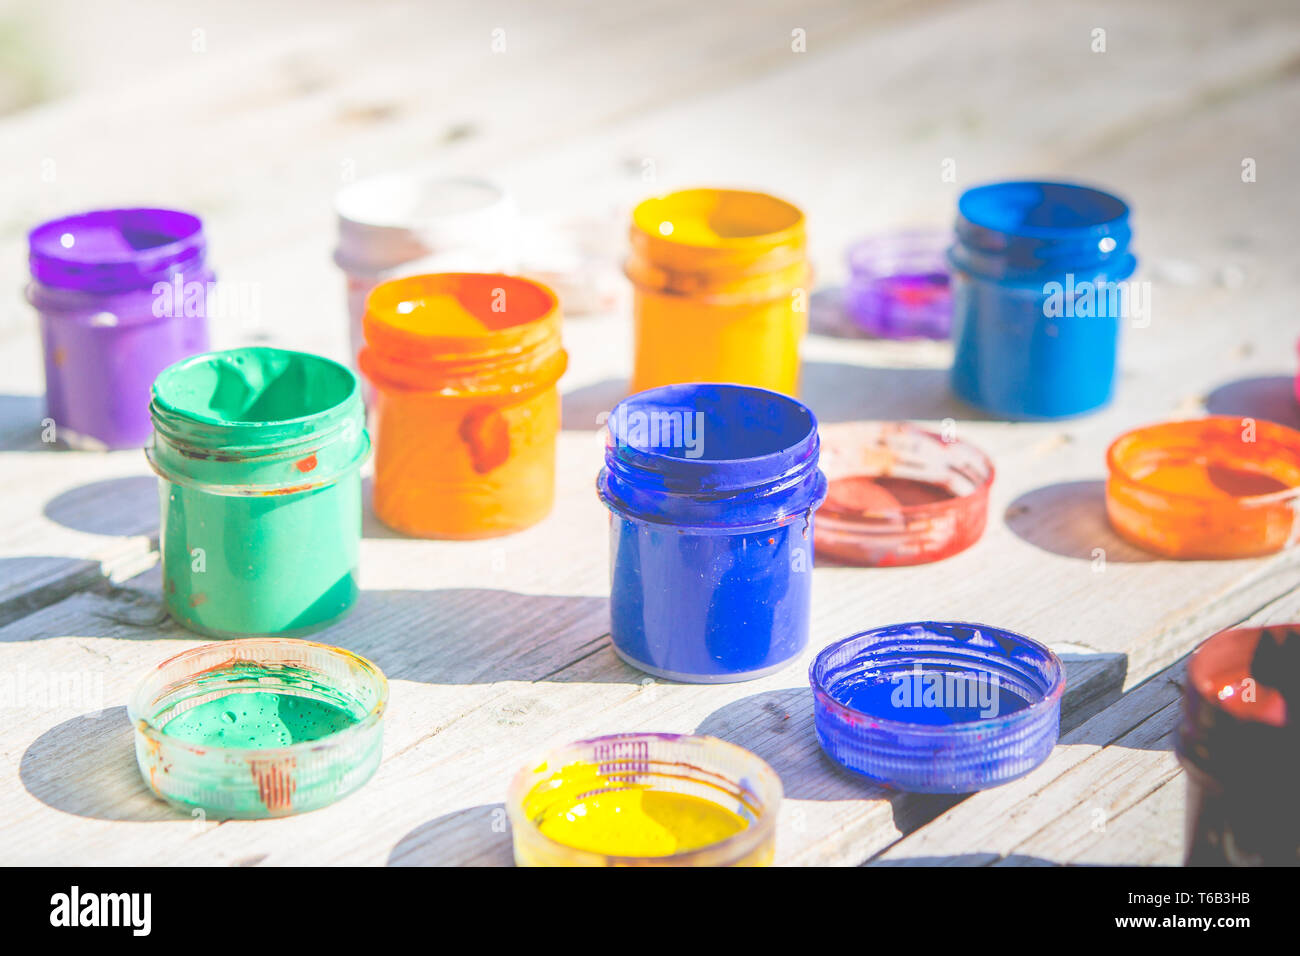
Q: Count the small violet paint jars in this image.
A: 1